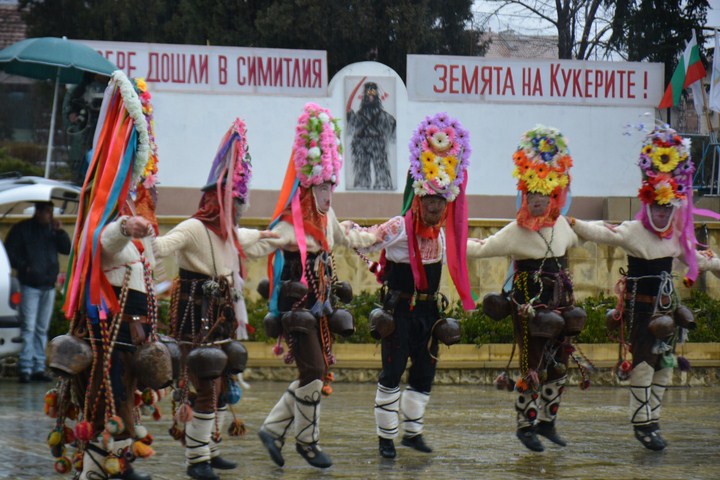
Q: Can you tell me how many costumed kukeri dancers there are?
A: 6